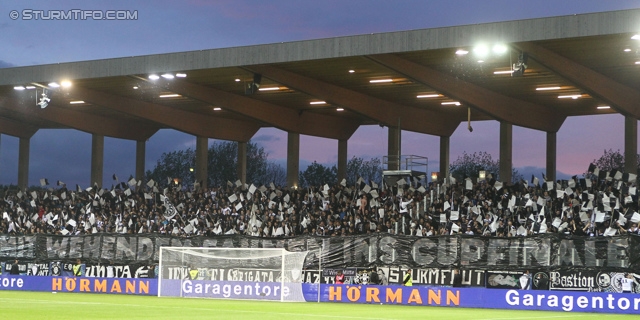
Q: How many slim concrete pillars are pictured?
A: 12